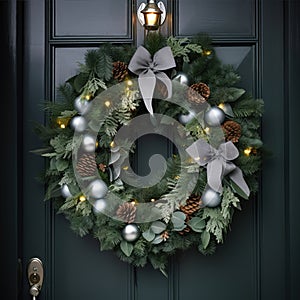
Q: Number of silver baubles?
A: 11